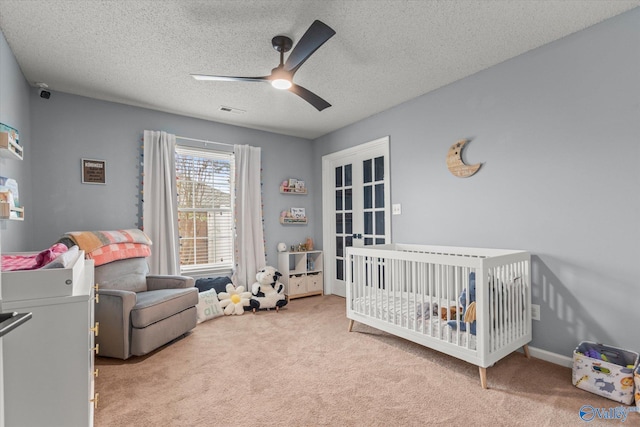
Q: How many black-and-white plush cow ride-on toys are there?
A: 1